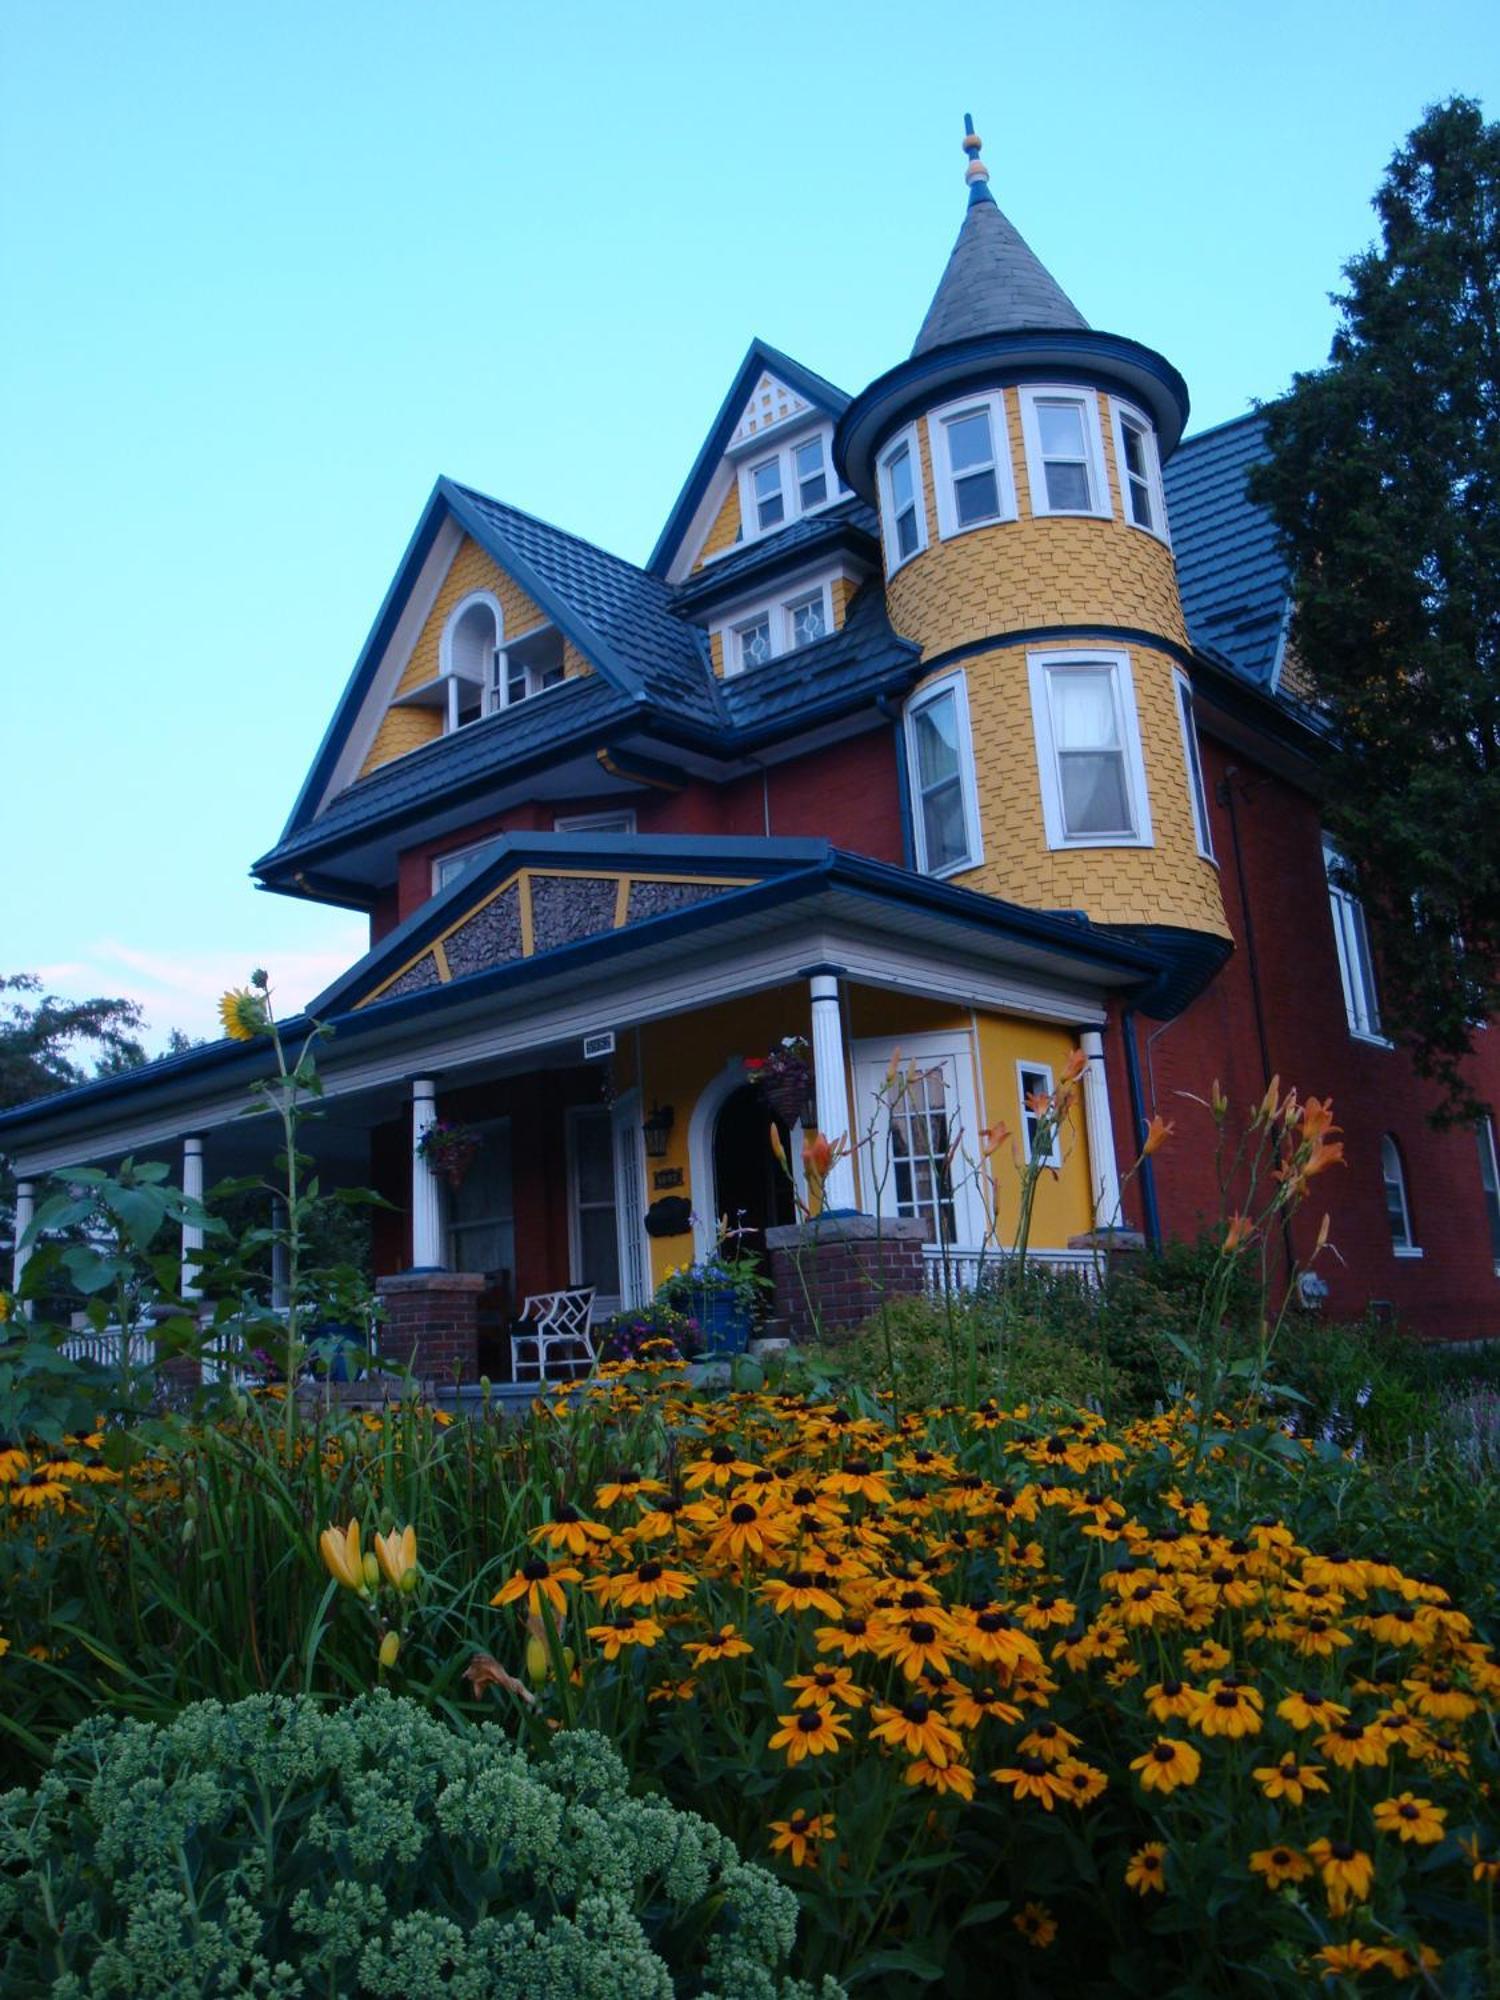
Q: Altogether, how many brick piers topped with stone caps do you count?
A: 4